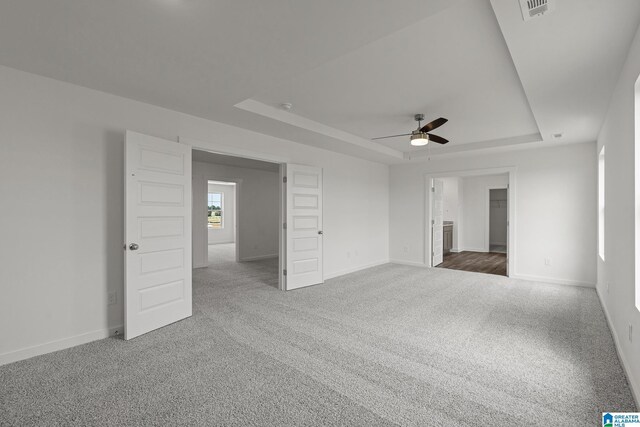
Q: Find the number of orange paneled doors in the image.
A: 0